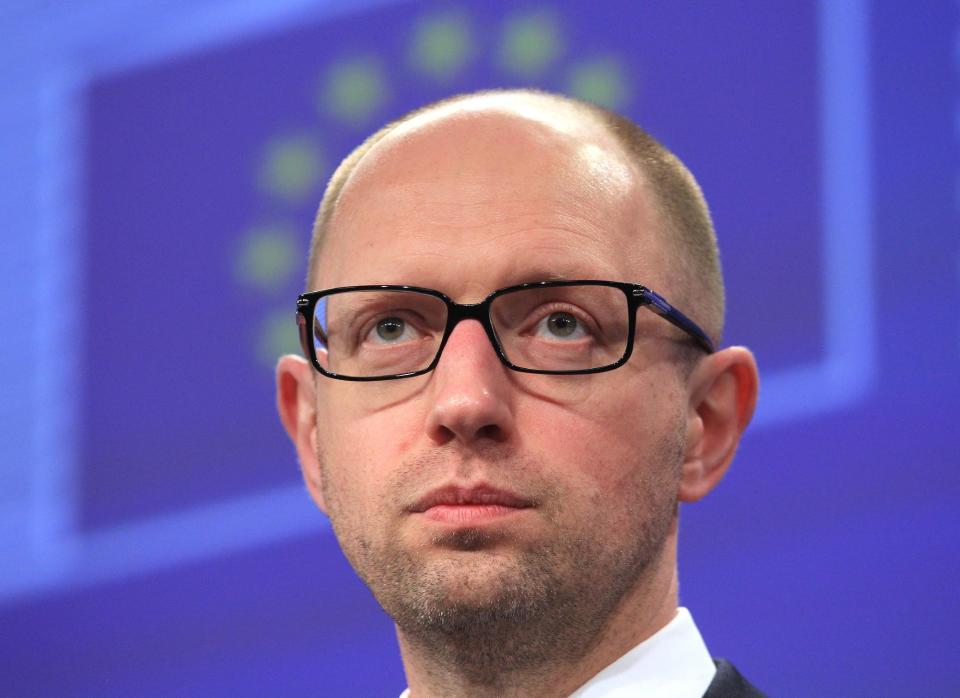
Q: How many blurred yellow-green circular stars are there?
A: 7